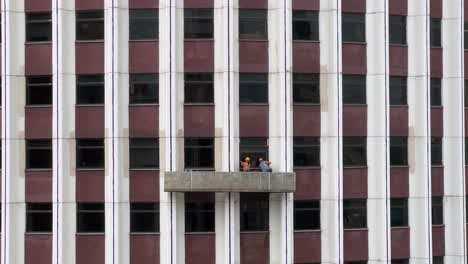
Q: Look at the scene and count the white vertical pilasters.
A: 10